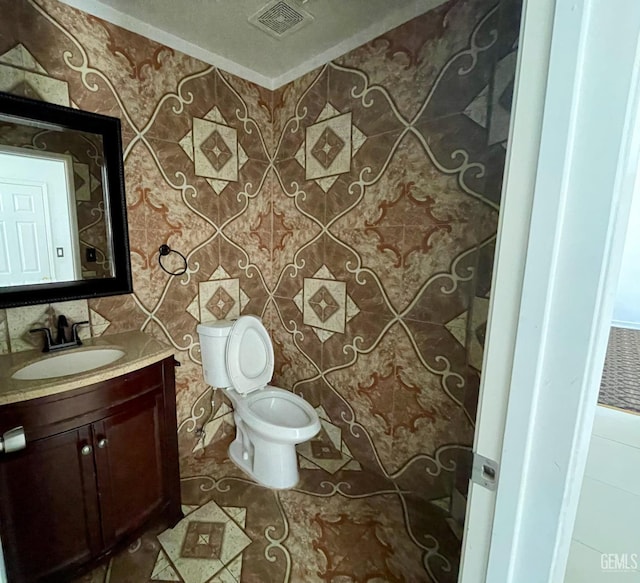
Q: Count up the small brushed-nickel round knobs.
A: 2